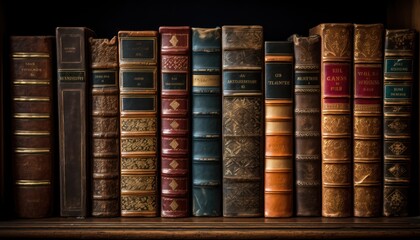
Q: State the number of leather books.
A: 12